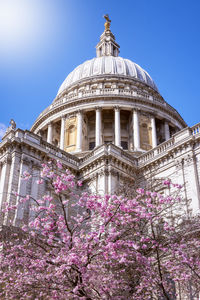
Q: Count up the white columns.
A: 8